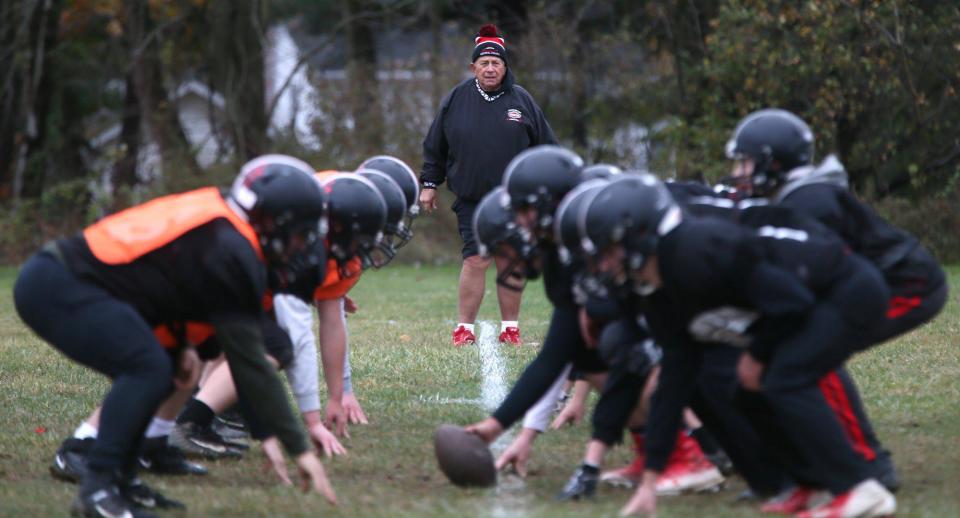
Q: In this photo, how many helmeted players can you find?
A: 10